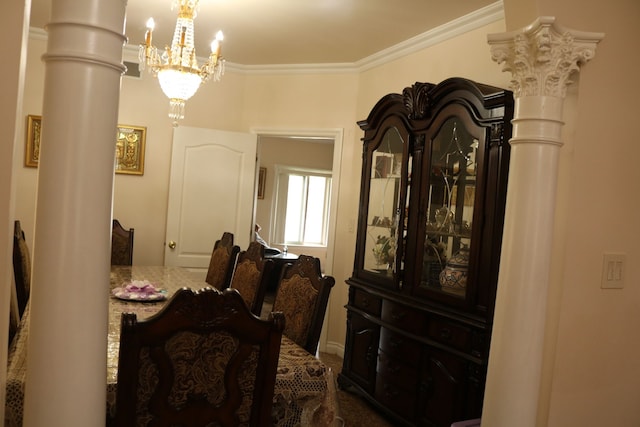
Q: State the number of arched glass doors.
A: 2